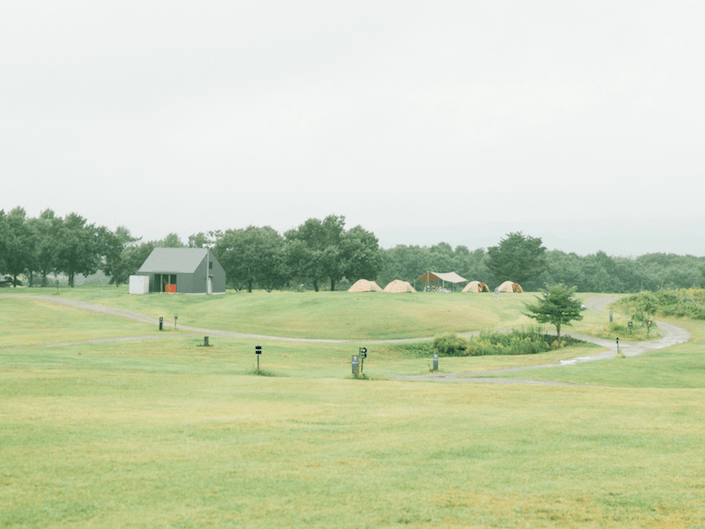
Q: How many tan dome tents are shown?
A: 4